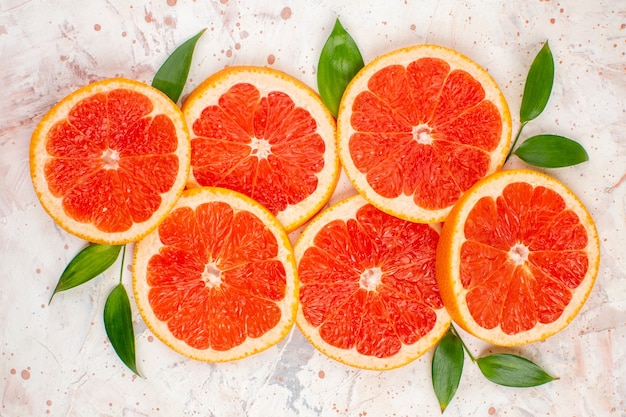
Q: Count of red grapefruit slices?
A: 6